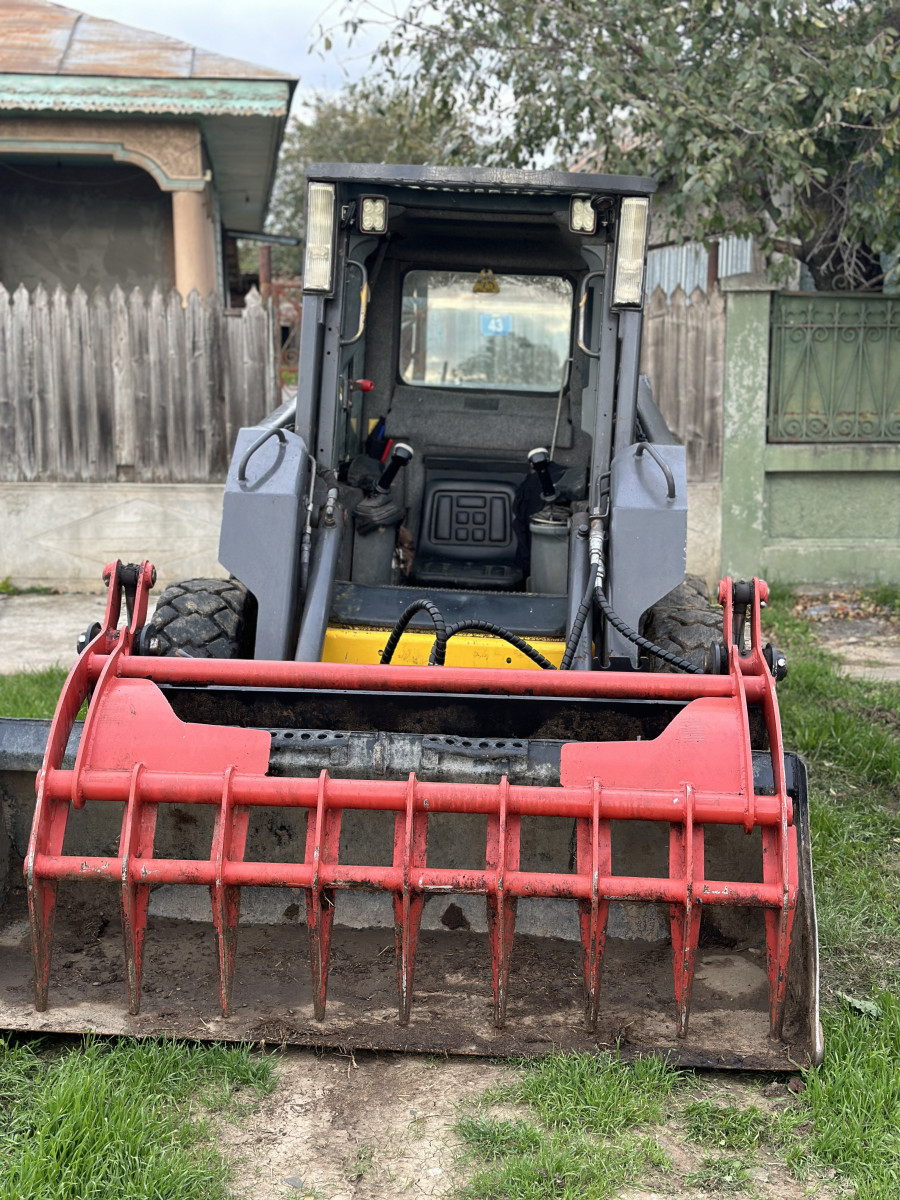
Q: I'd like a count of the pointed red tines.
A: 9